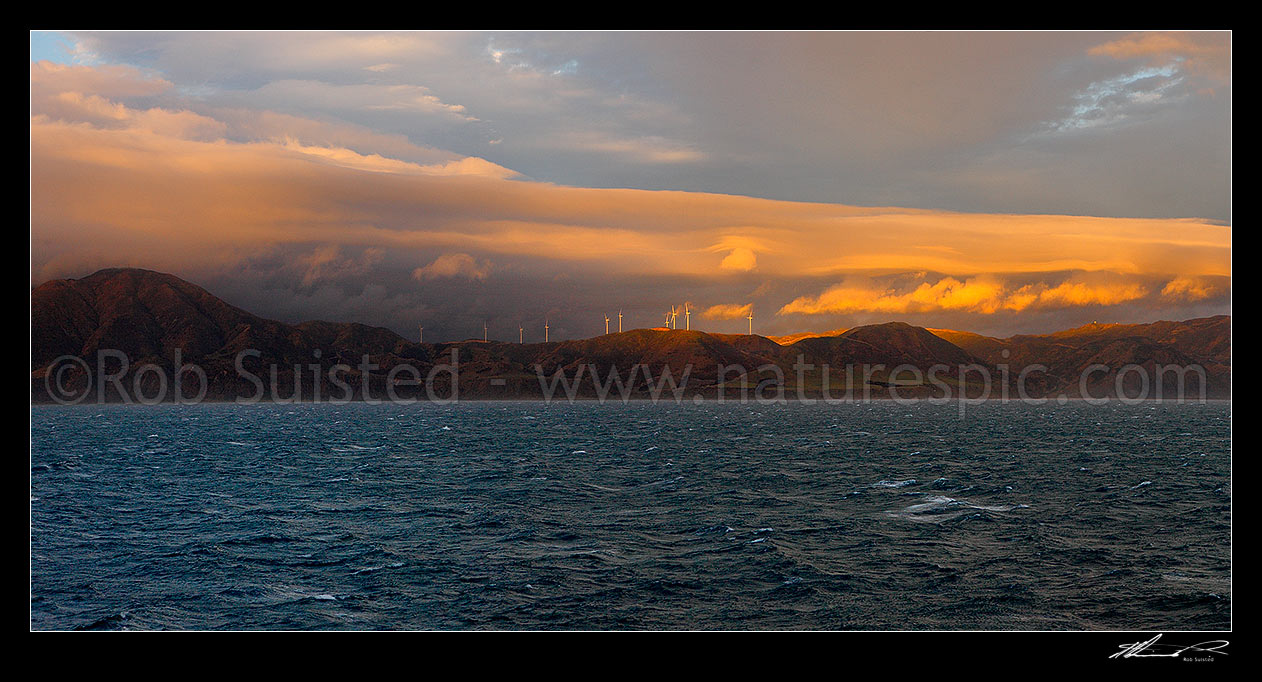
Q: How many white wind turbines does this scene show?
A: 10